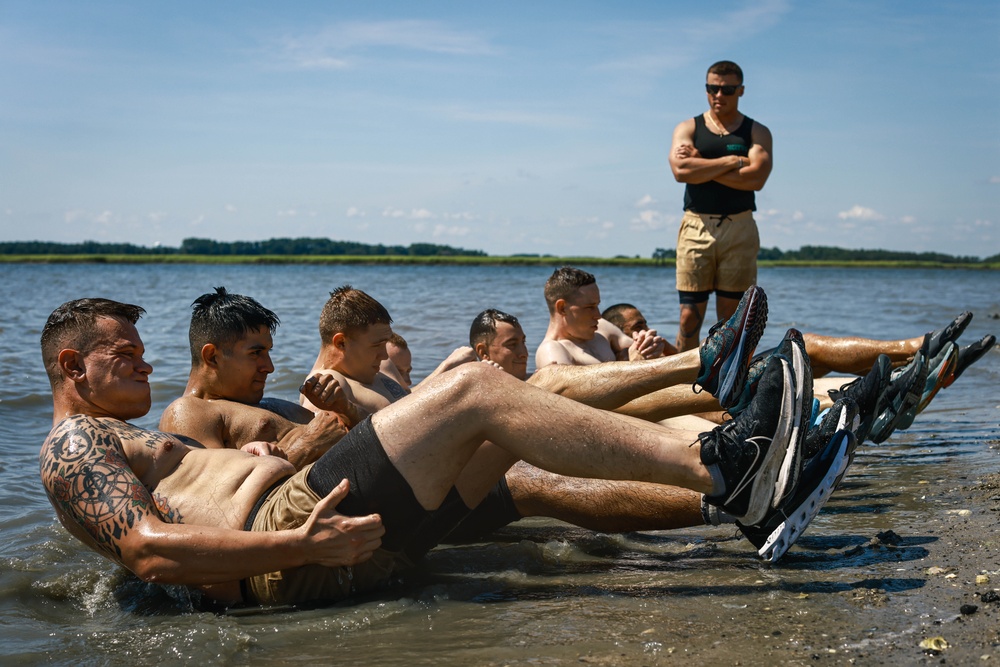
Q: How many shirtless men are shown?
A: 7